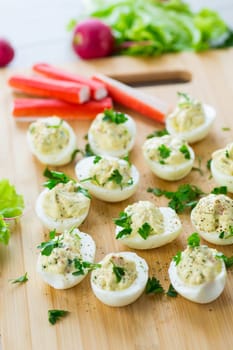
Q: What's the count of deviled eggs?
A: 12